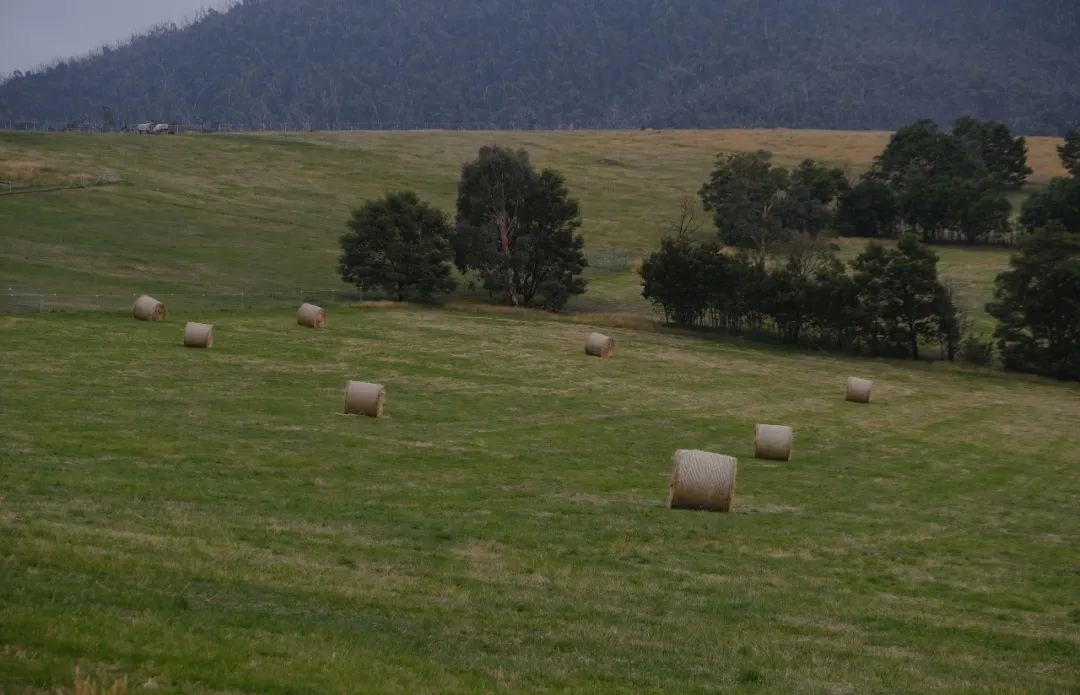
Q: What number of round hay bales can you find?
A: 8